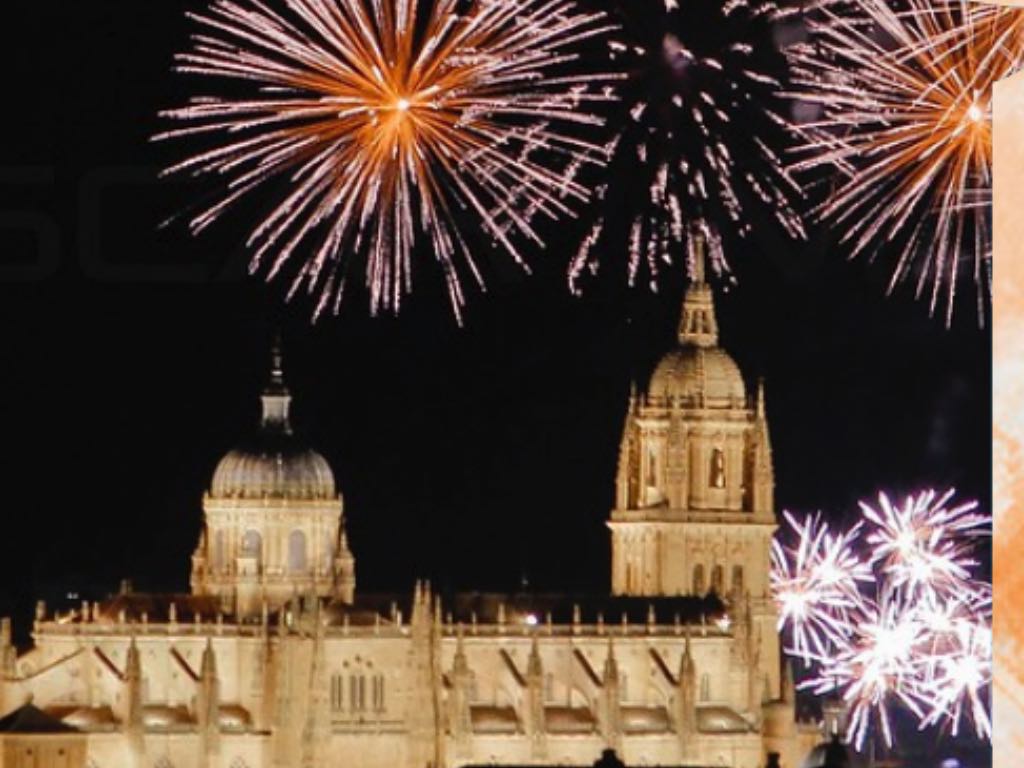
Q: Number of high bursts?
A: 3